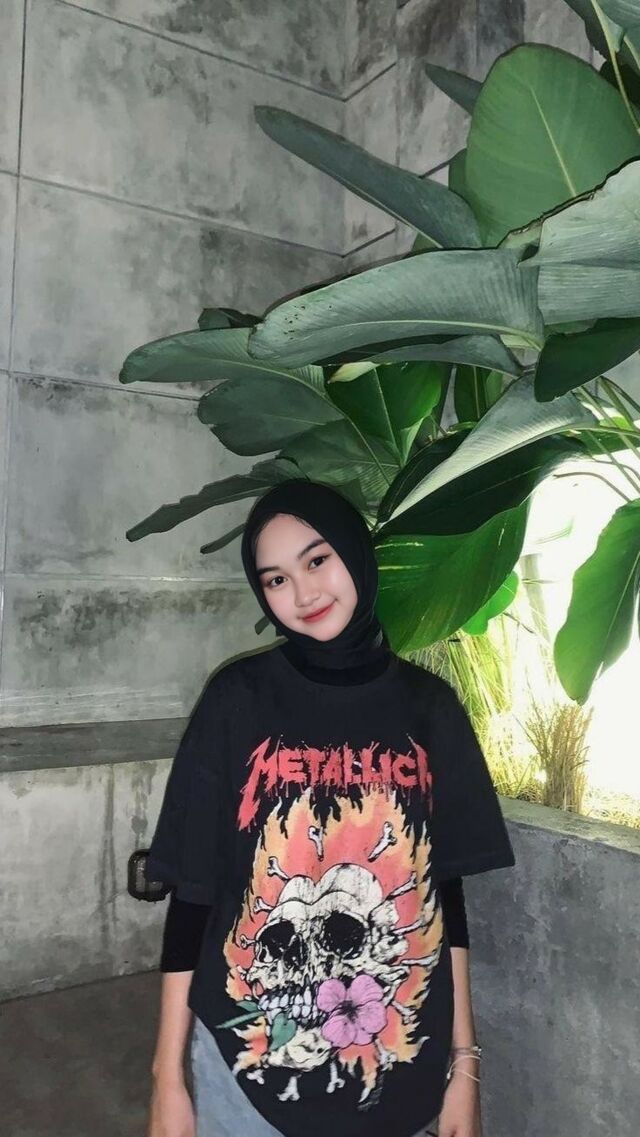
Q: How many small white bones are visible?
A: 14